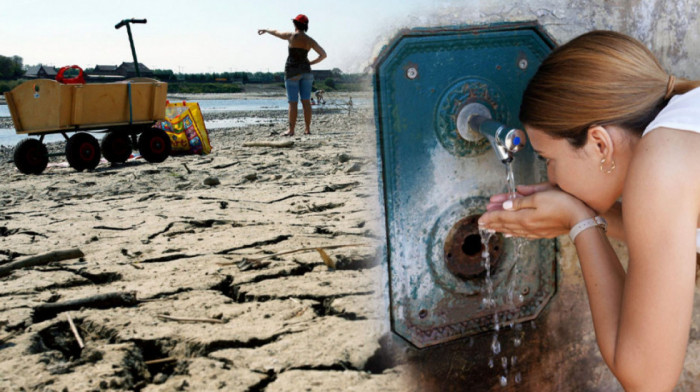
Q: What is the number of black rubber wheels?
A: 4